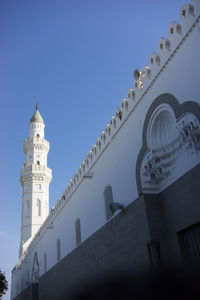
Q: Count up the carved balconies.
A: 2